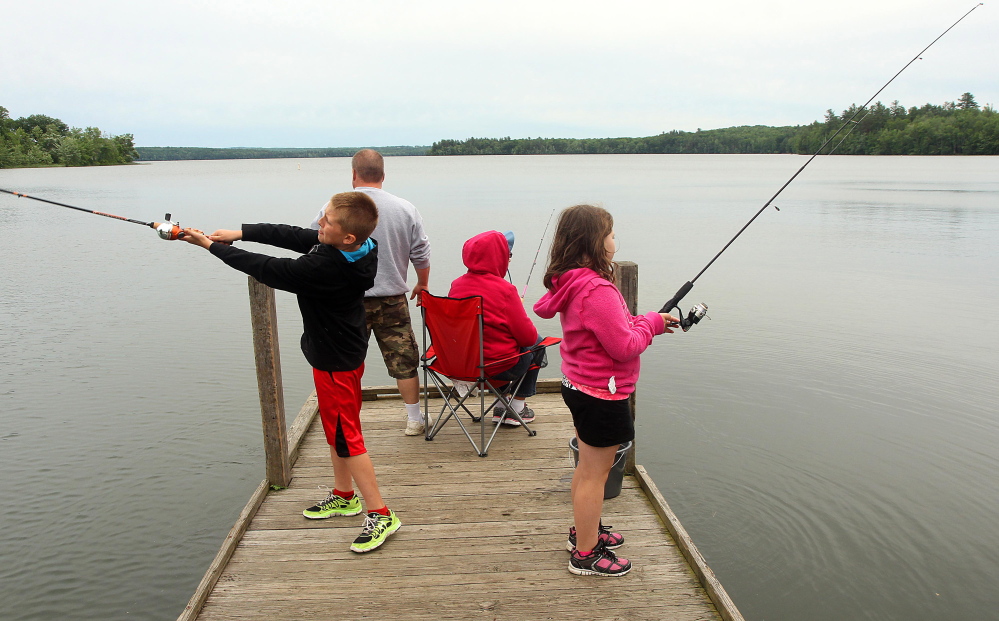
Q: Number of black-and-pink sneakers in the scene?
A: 2